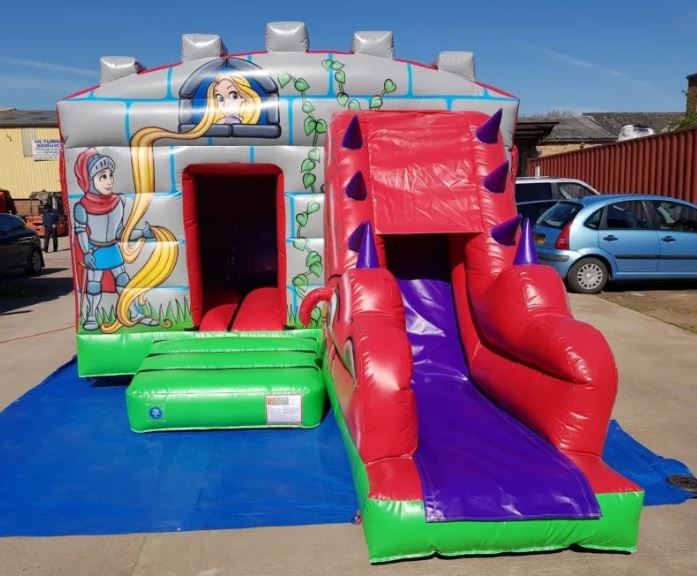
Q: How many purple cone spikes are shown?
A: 8